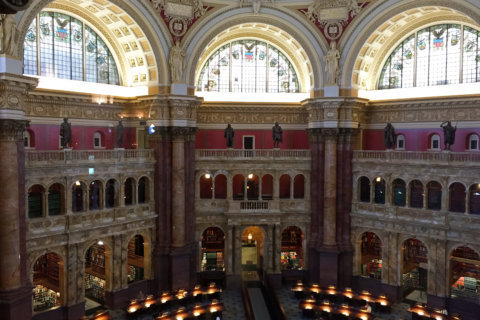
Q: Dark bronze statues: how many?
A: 6